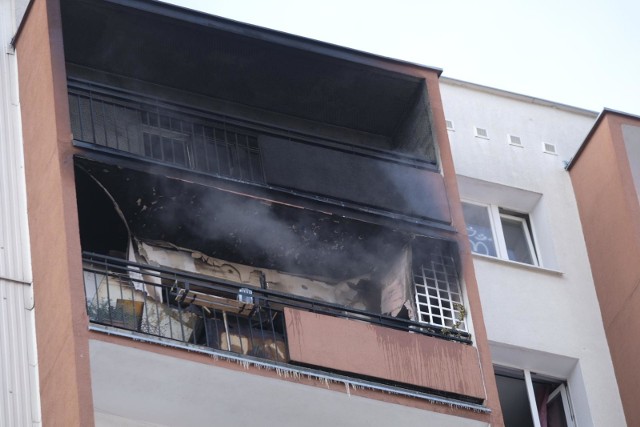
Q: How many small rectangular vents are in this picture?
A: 4